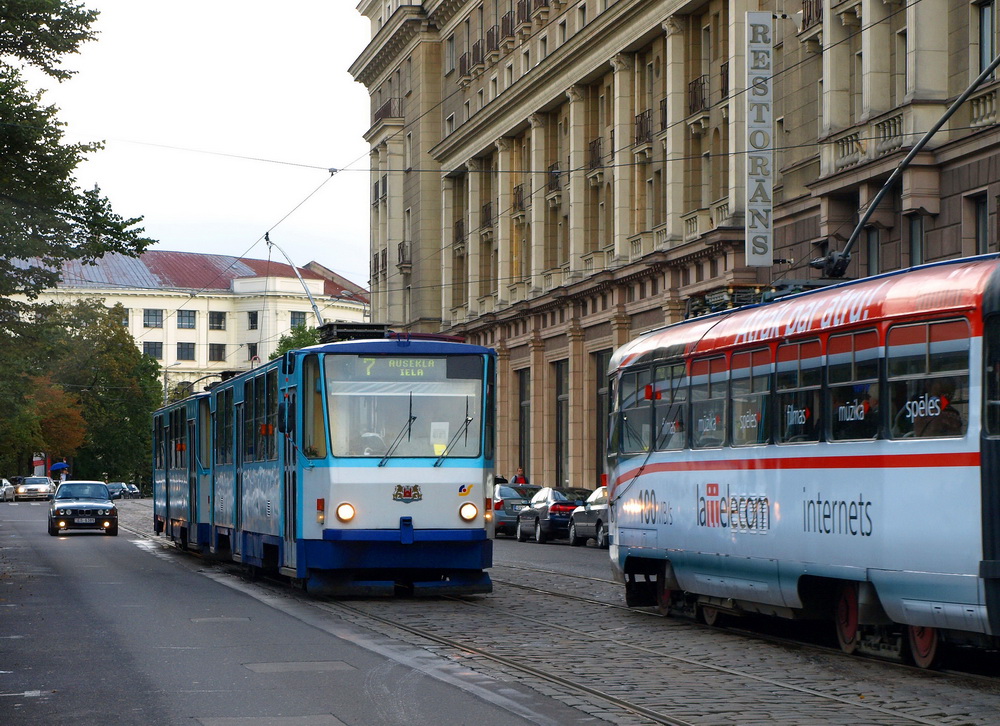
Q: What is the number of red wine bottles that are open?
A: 0